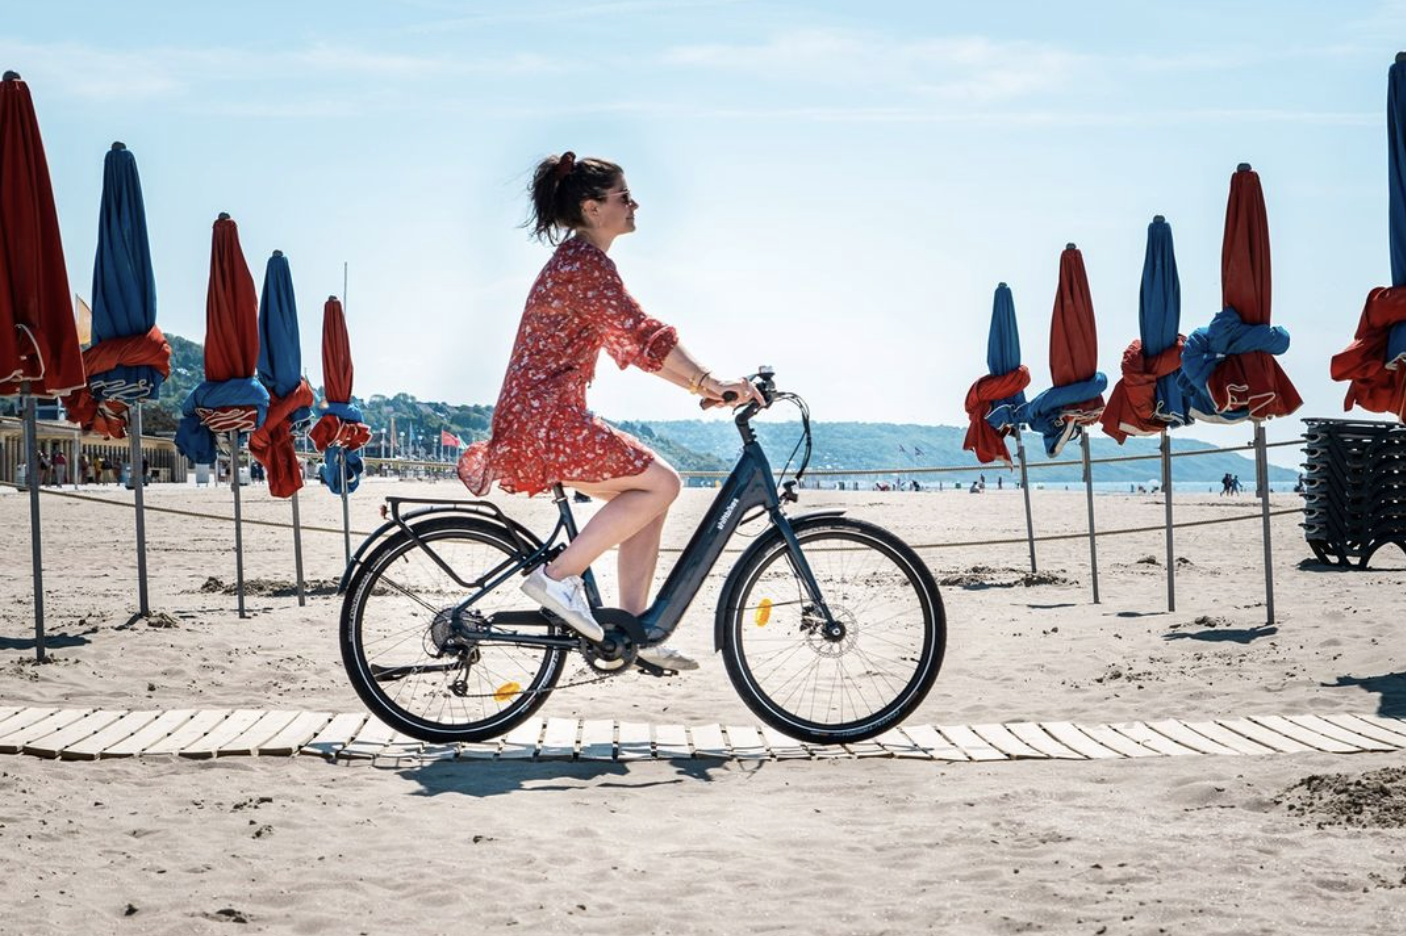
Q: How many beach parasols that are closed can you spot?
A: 10